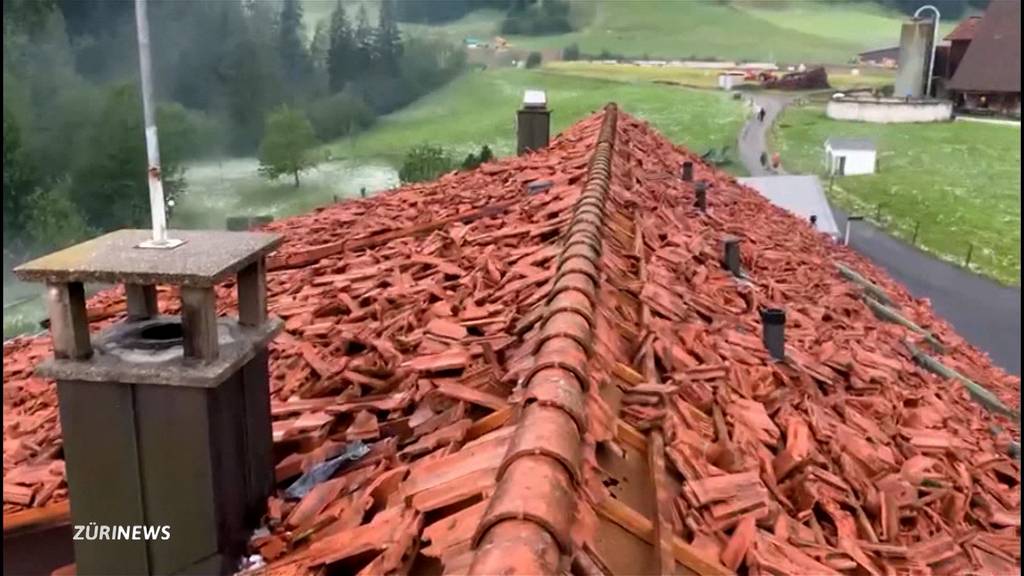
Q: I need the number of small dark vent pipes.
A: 4